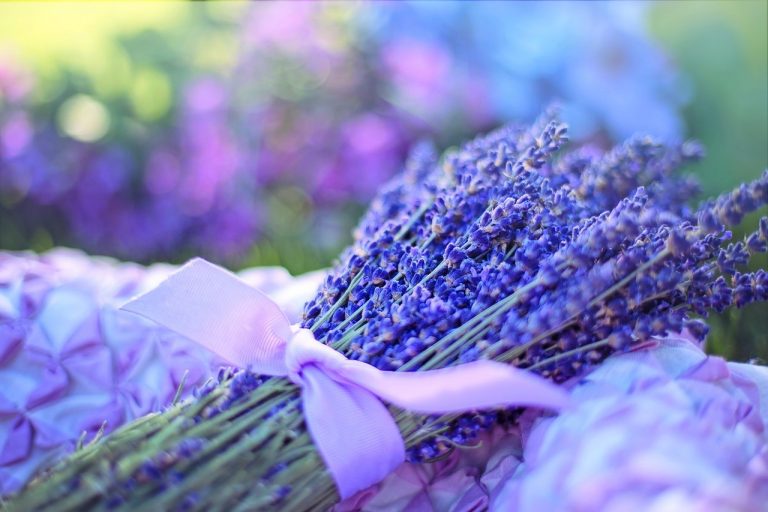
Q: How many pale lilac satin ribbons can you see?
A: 1